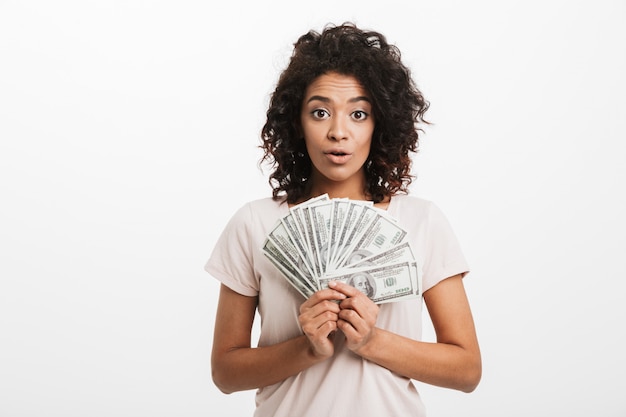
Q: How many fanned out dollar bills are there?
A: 14